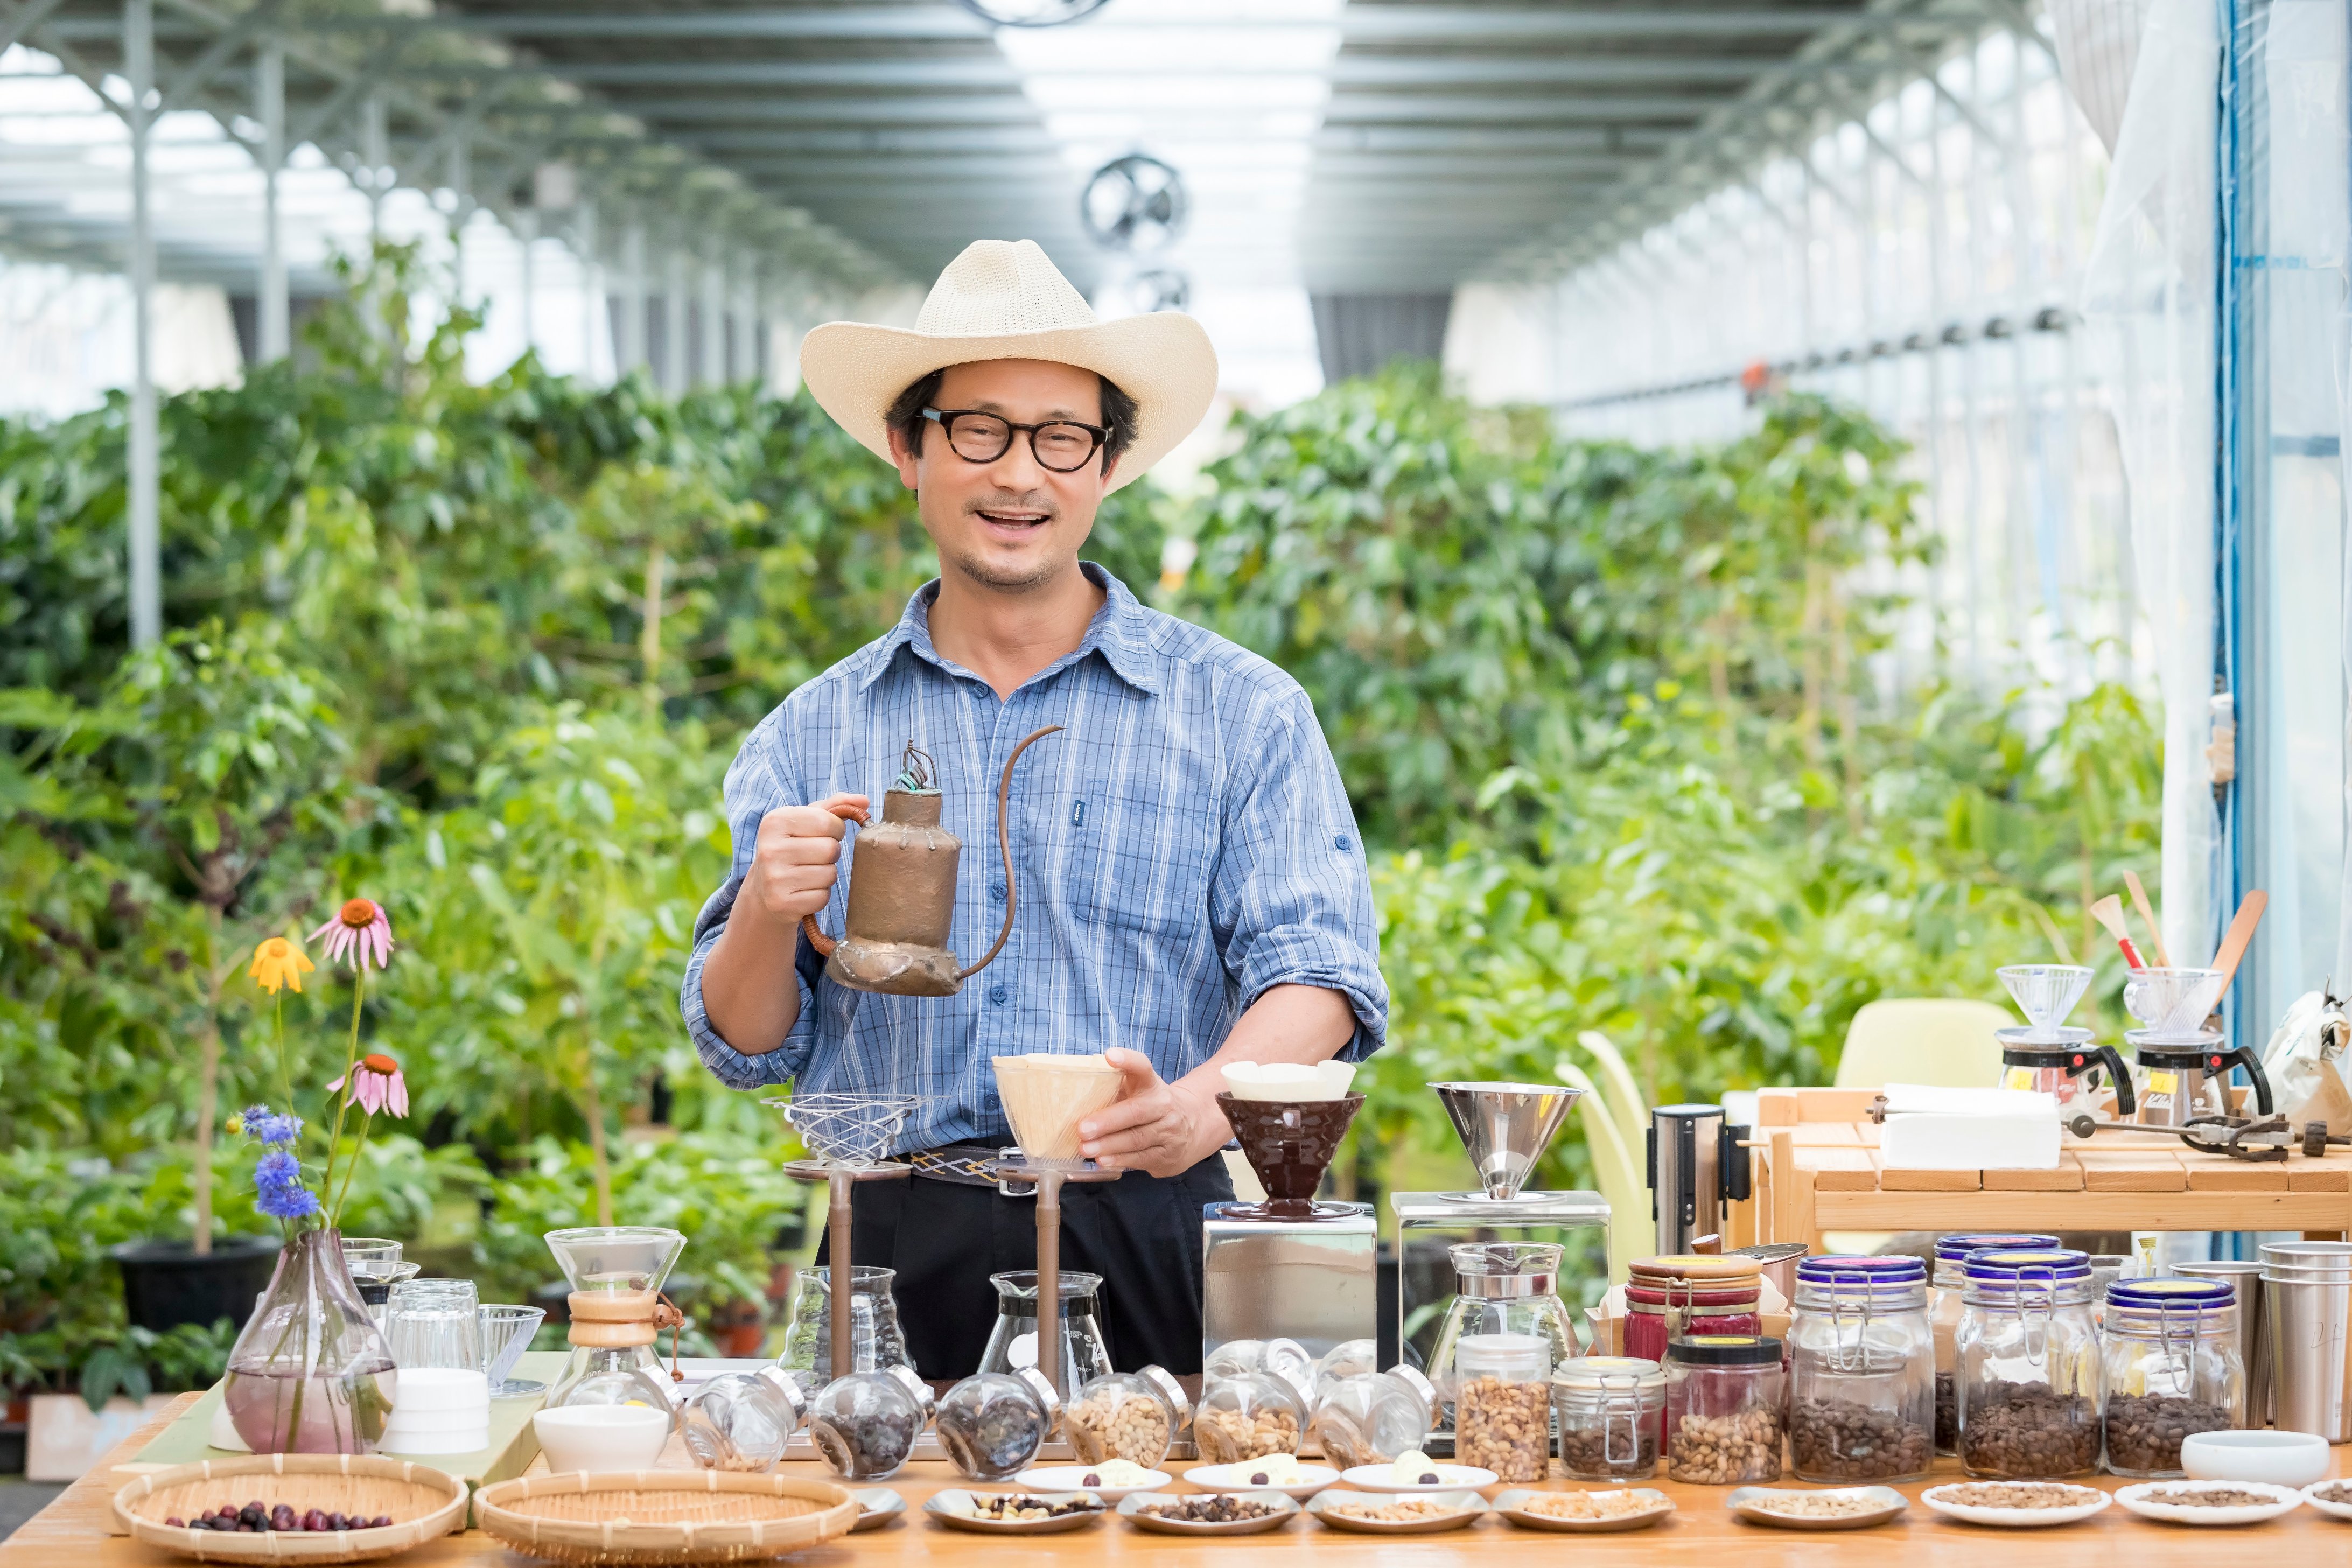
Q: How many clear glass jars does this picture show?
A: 14